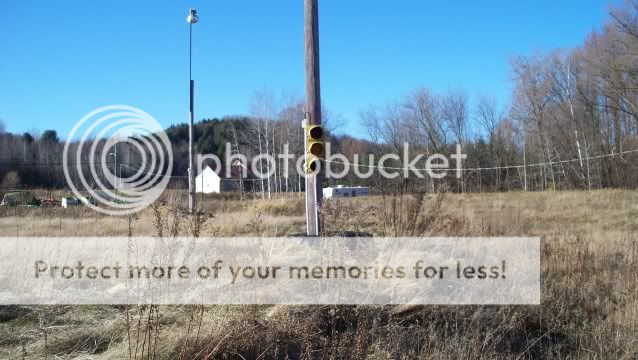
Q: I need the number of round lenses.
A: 3